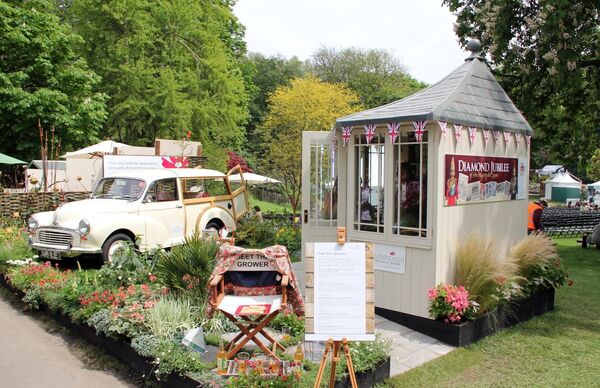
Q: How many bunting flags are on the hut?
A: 12